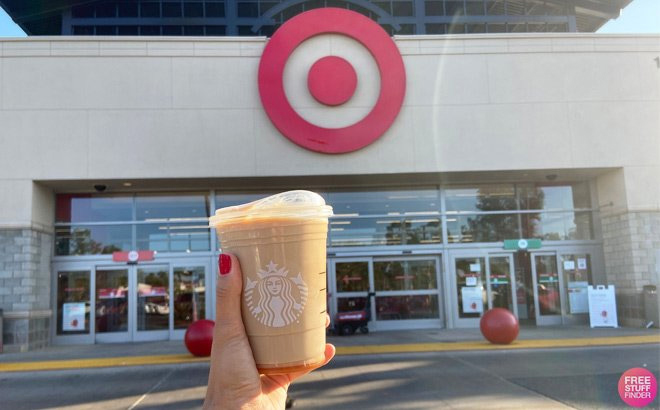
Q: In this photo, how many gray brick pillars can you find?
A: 2